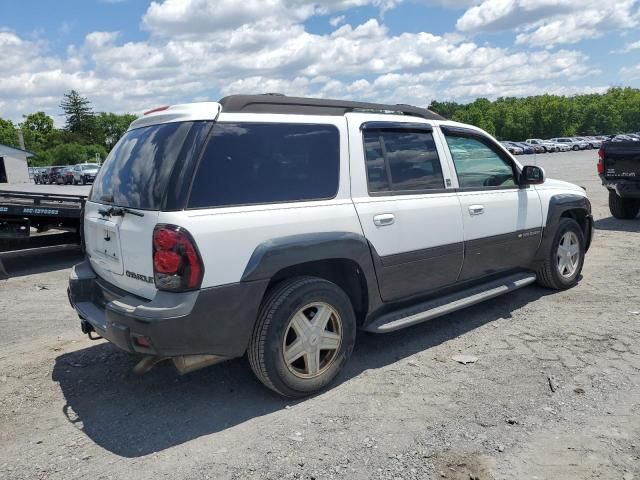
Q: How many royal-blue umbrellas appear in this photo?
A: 0